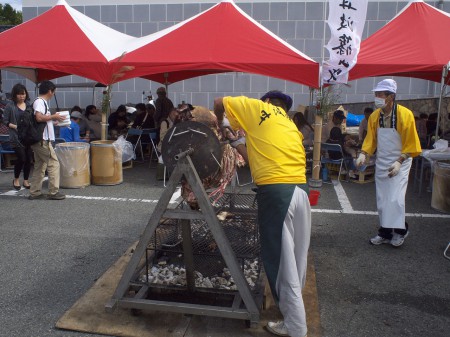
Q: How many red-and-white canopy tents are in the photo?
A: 3